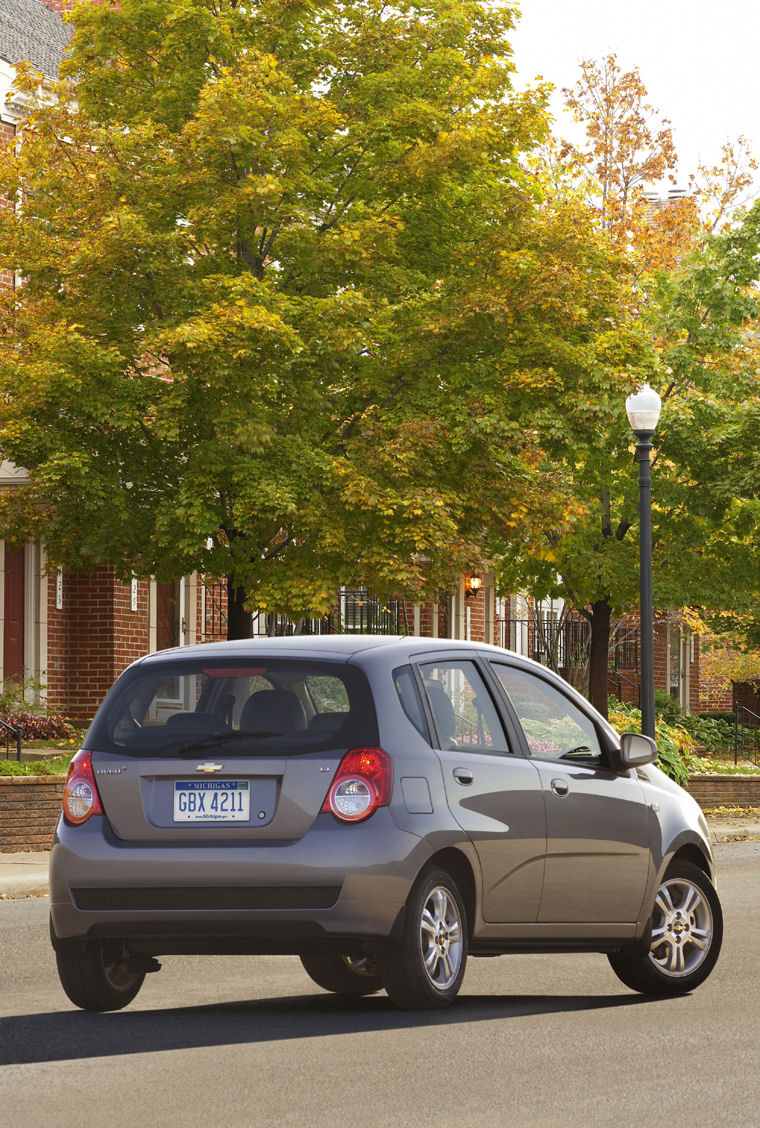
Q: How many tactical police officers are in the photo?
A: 0